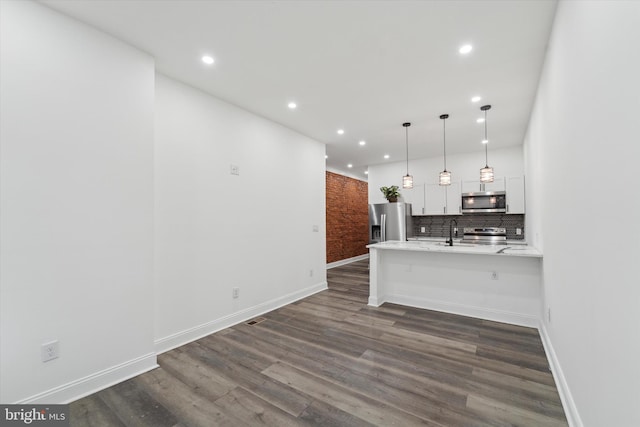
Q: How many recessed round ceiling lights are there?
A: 12